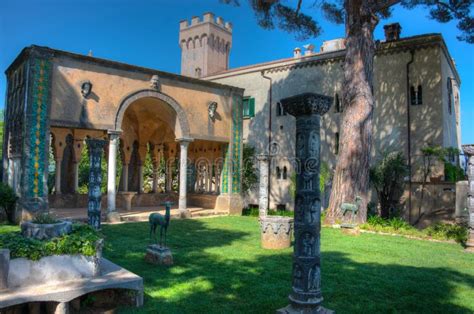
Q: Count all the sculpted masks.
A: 3